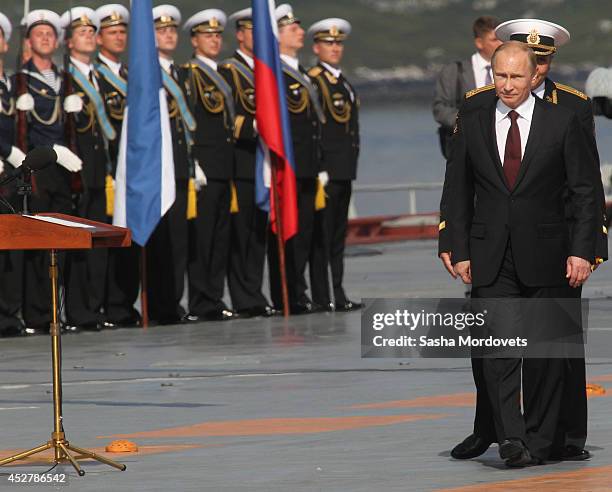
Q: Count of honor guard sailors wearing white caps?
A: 9